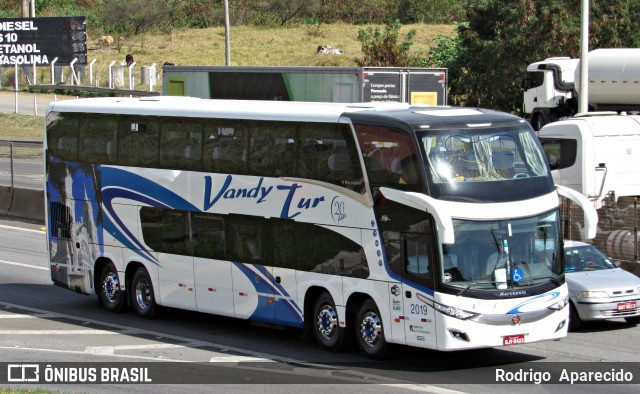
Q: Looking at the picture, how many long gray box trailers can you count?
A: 1